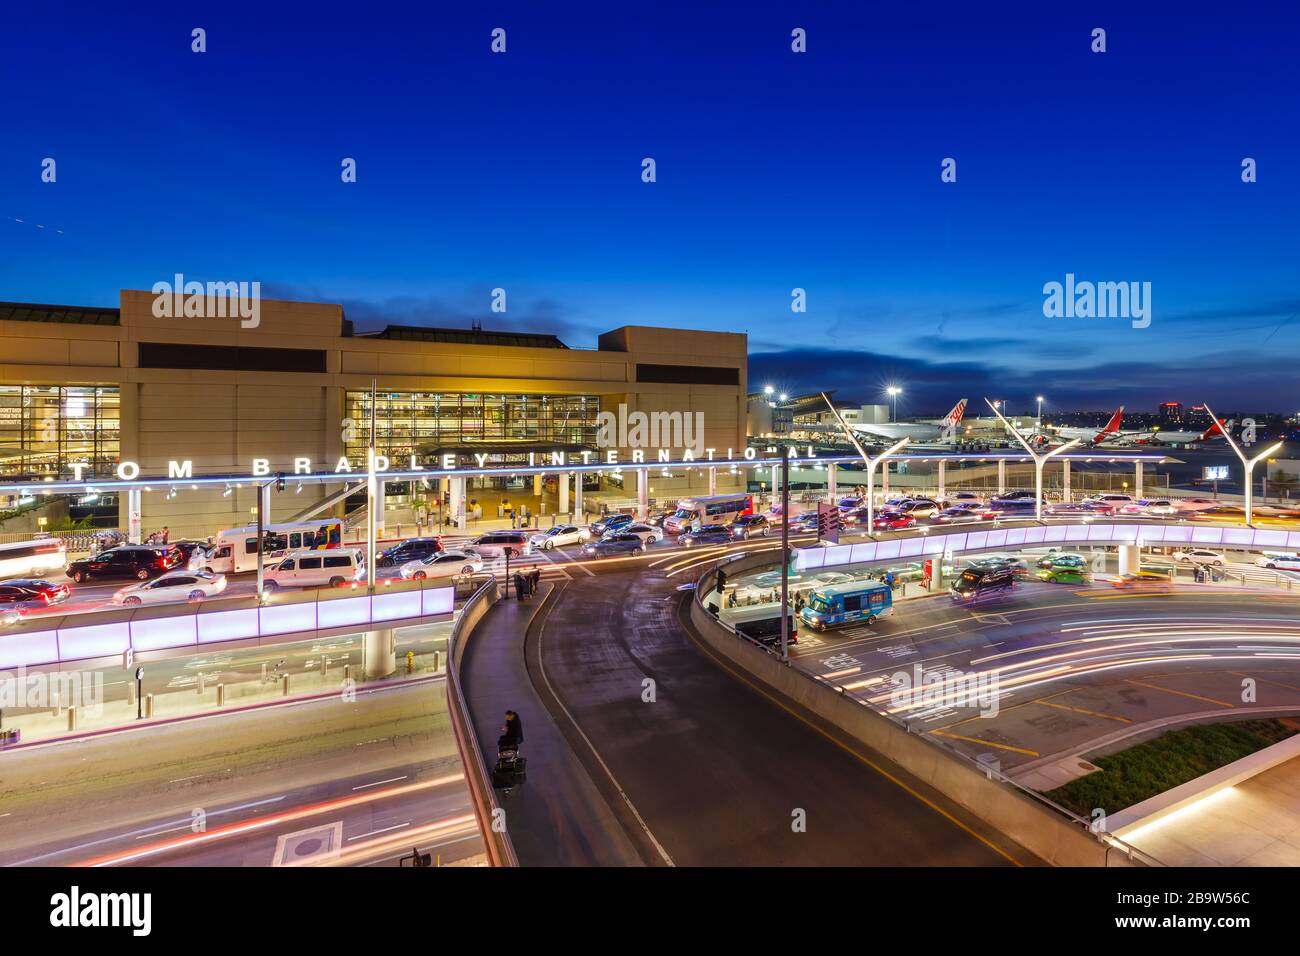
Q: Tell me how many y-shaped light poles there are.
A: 3